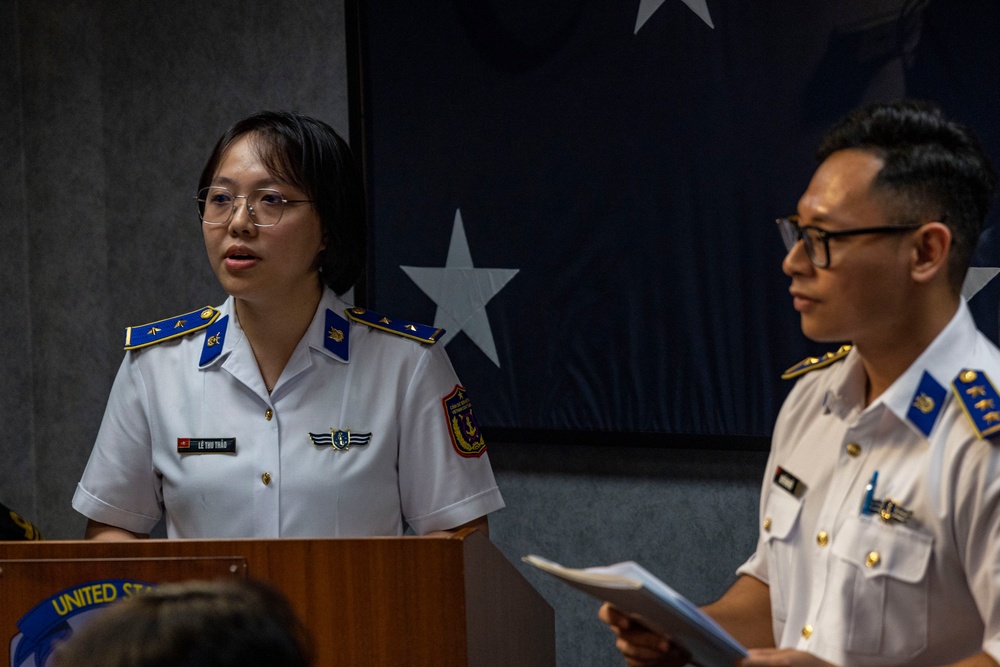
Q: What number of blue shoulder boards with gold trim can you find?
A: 4